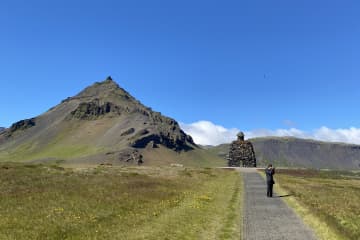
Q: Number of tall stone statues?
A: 1